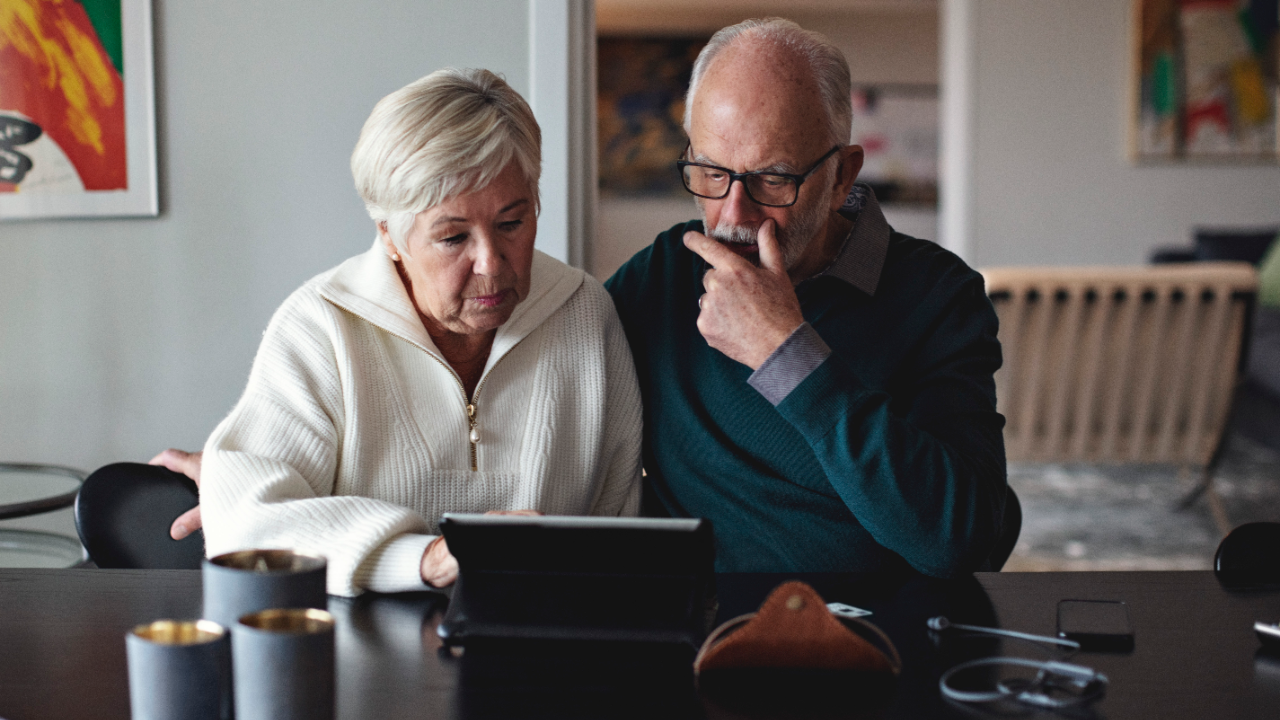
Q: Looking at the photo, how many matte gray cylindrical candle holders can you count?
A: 3